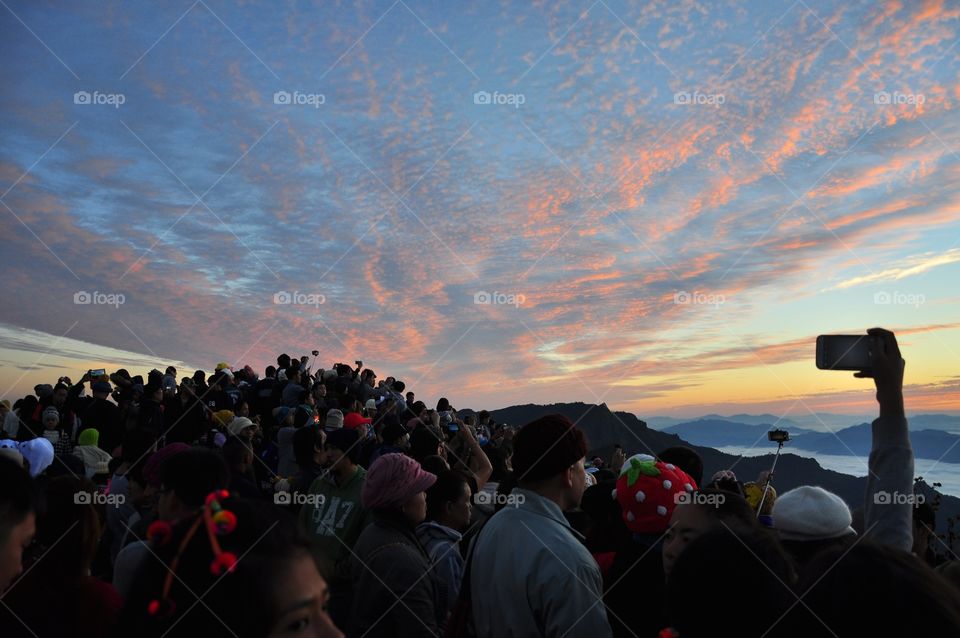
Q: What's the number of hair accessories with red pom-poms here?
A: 1